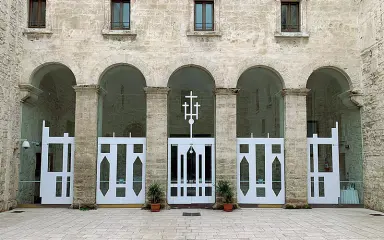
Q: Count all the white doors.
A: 5